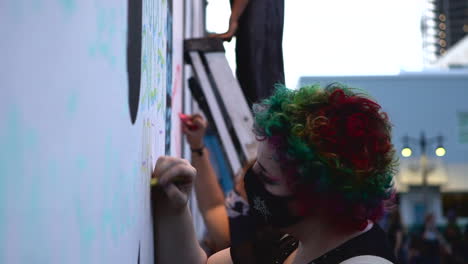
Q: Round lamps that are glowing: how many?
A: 2